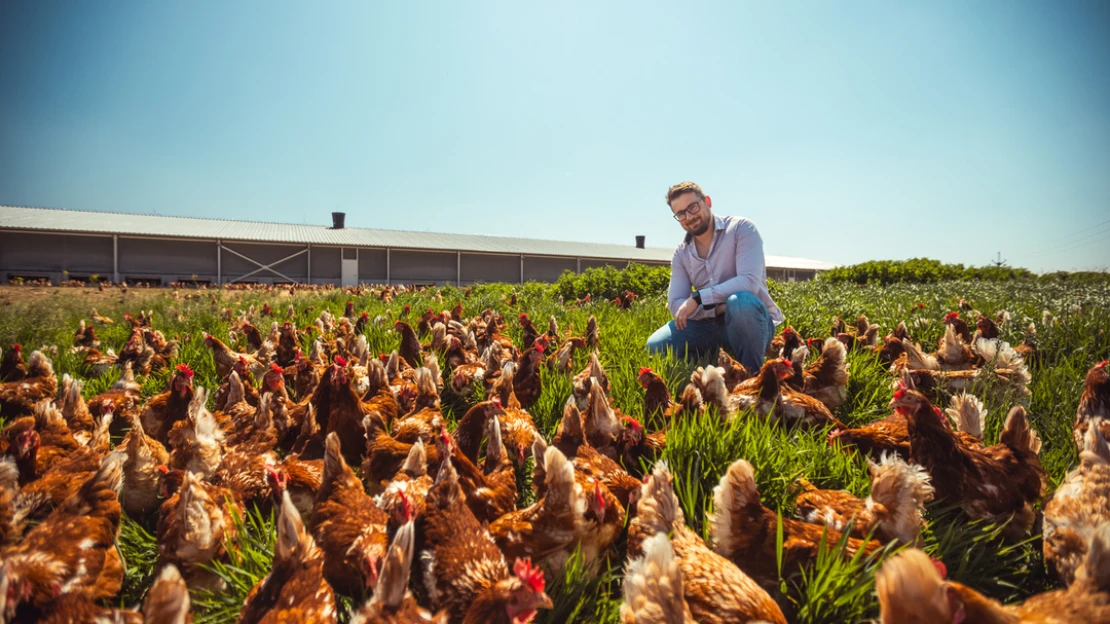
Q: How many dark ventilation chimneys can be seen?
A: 2